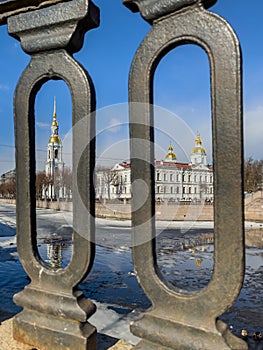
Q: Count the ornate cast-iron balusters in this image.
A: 2